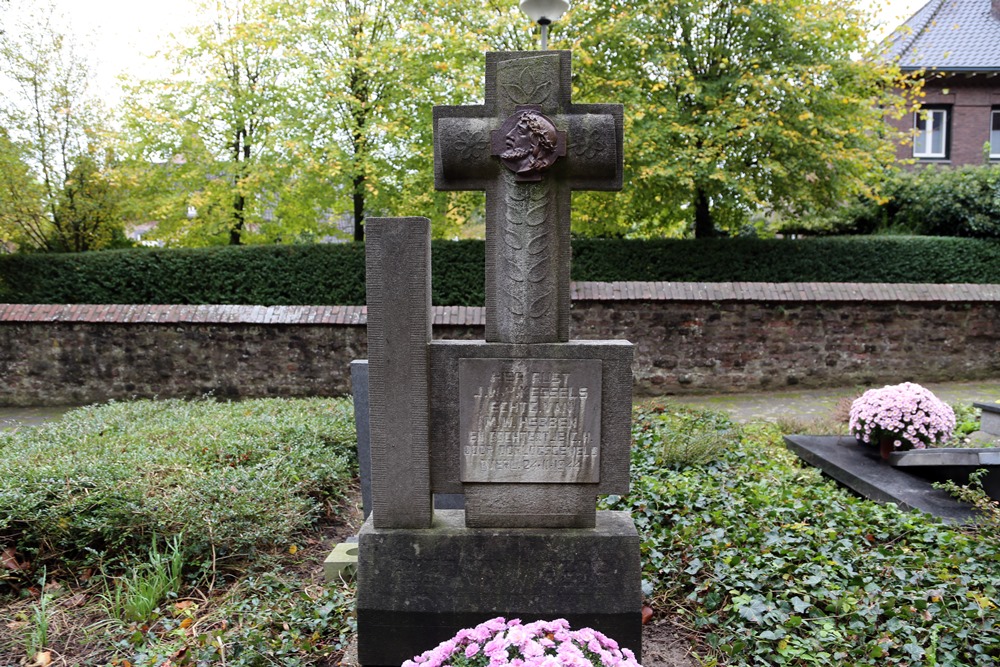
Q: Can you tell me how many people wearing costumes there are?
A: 0